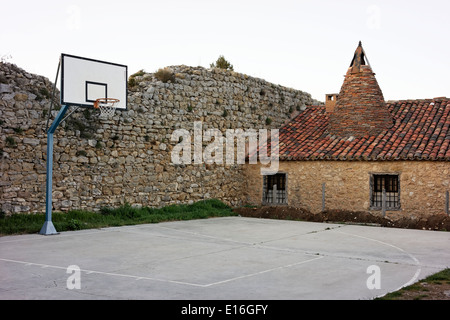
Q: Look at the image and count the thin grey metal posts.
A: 4